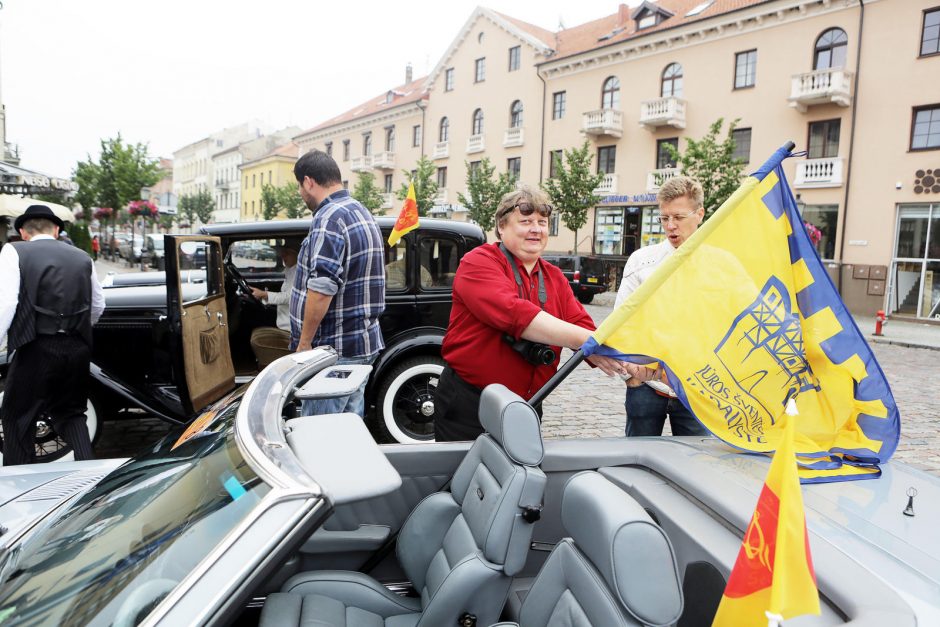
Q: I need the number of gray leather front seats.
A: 2